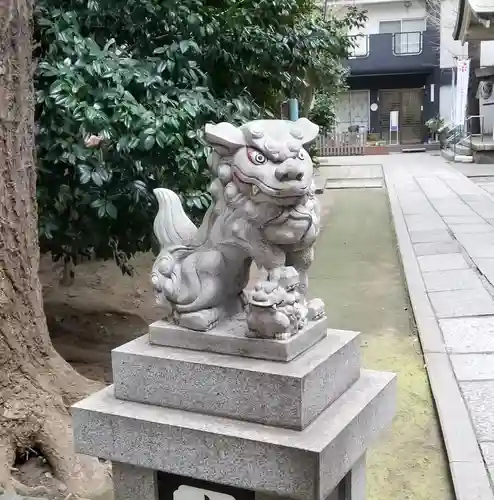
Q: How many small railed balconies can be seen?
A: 2